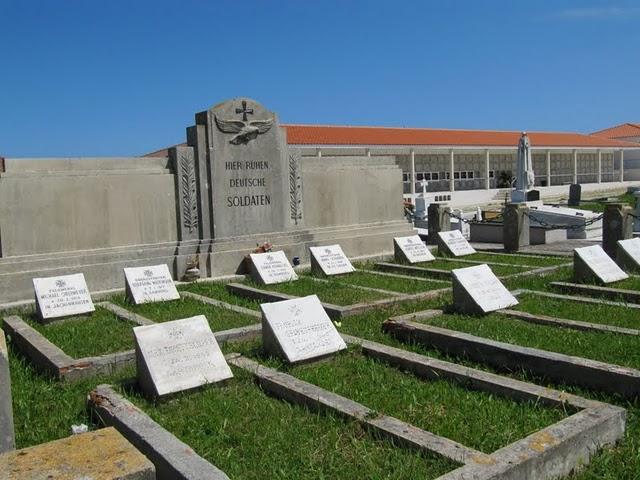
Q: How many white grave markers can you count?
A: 11